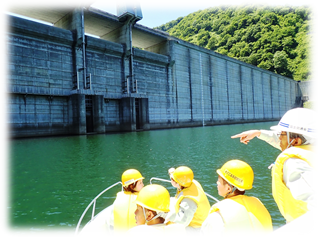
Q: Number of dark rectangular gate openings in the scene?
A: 2